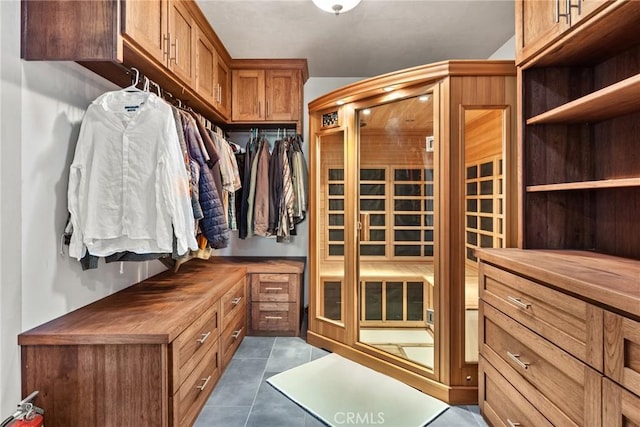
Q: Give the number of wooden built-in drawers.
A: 11